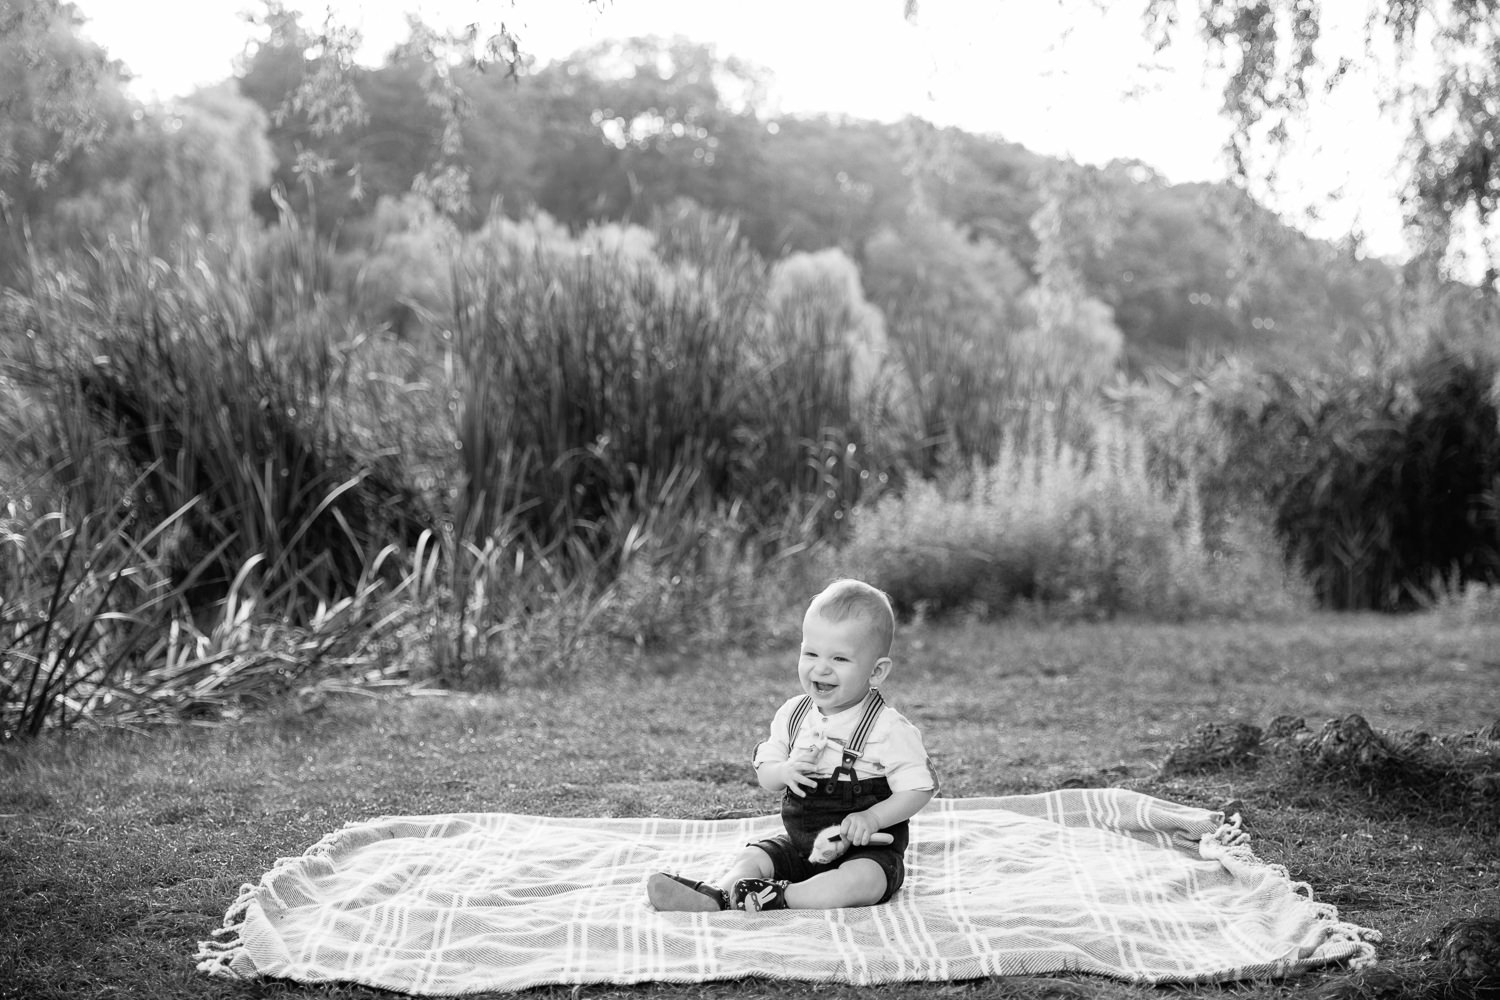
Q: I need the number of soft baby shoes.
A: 2